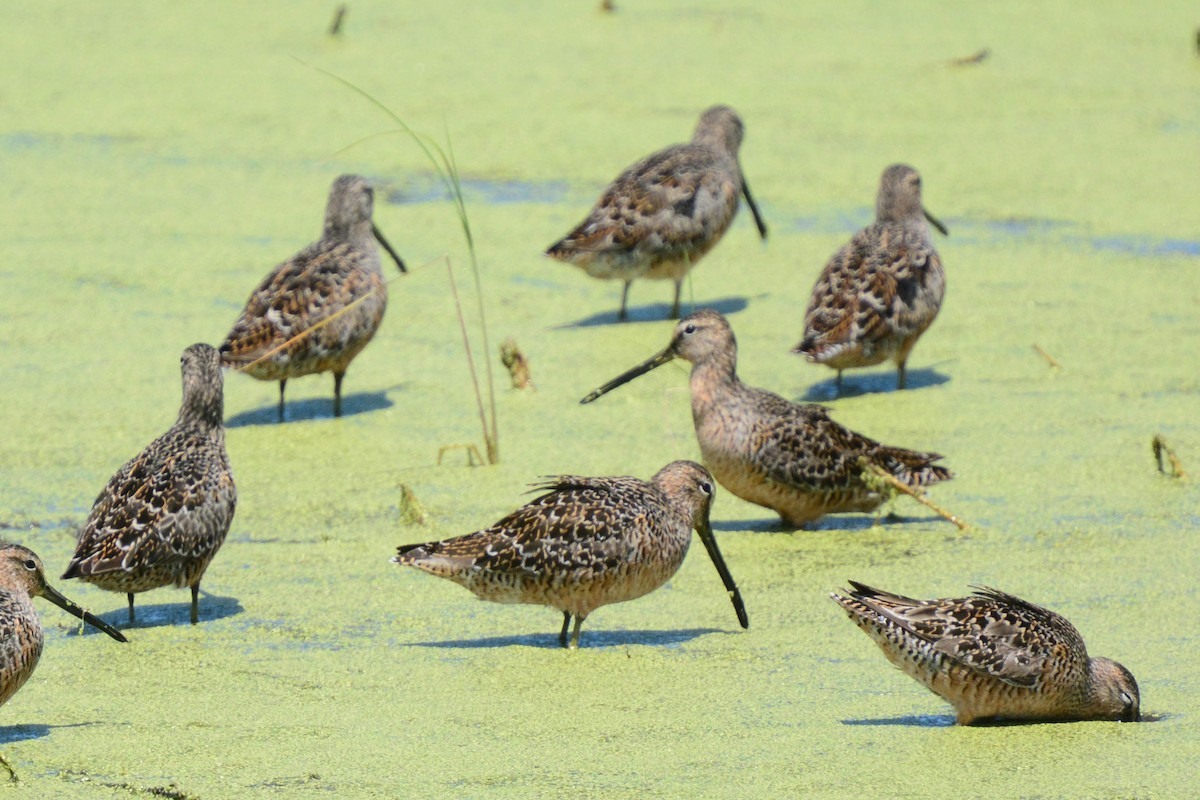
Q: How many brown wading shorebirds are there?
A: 8